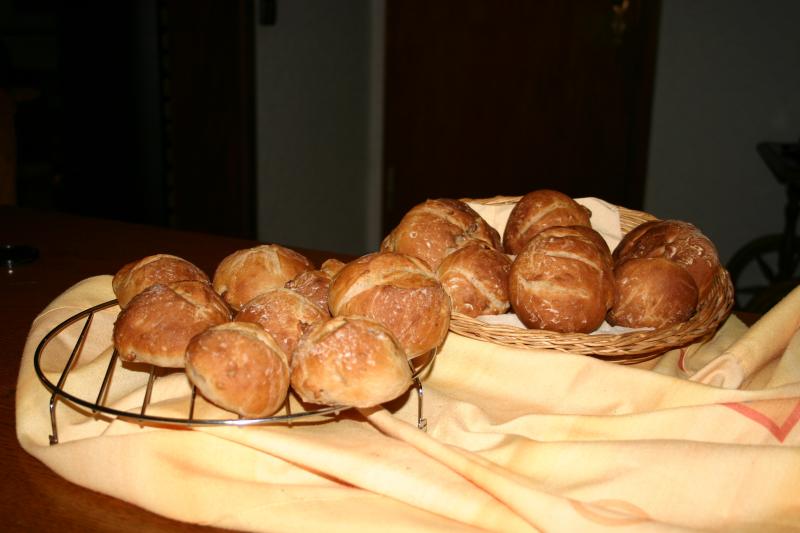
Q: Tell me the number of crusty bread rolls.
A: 14